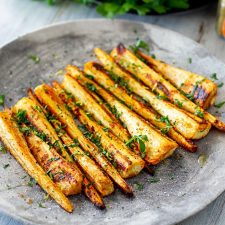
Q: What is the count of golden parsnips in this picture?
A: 12